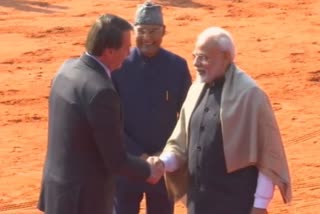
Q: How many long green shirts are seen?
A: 0